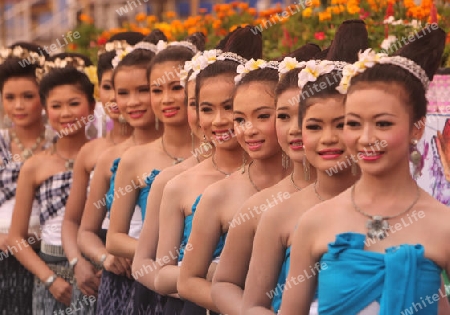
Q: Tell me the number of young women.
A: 11